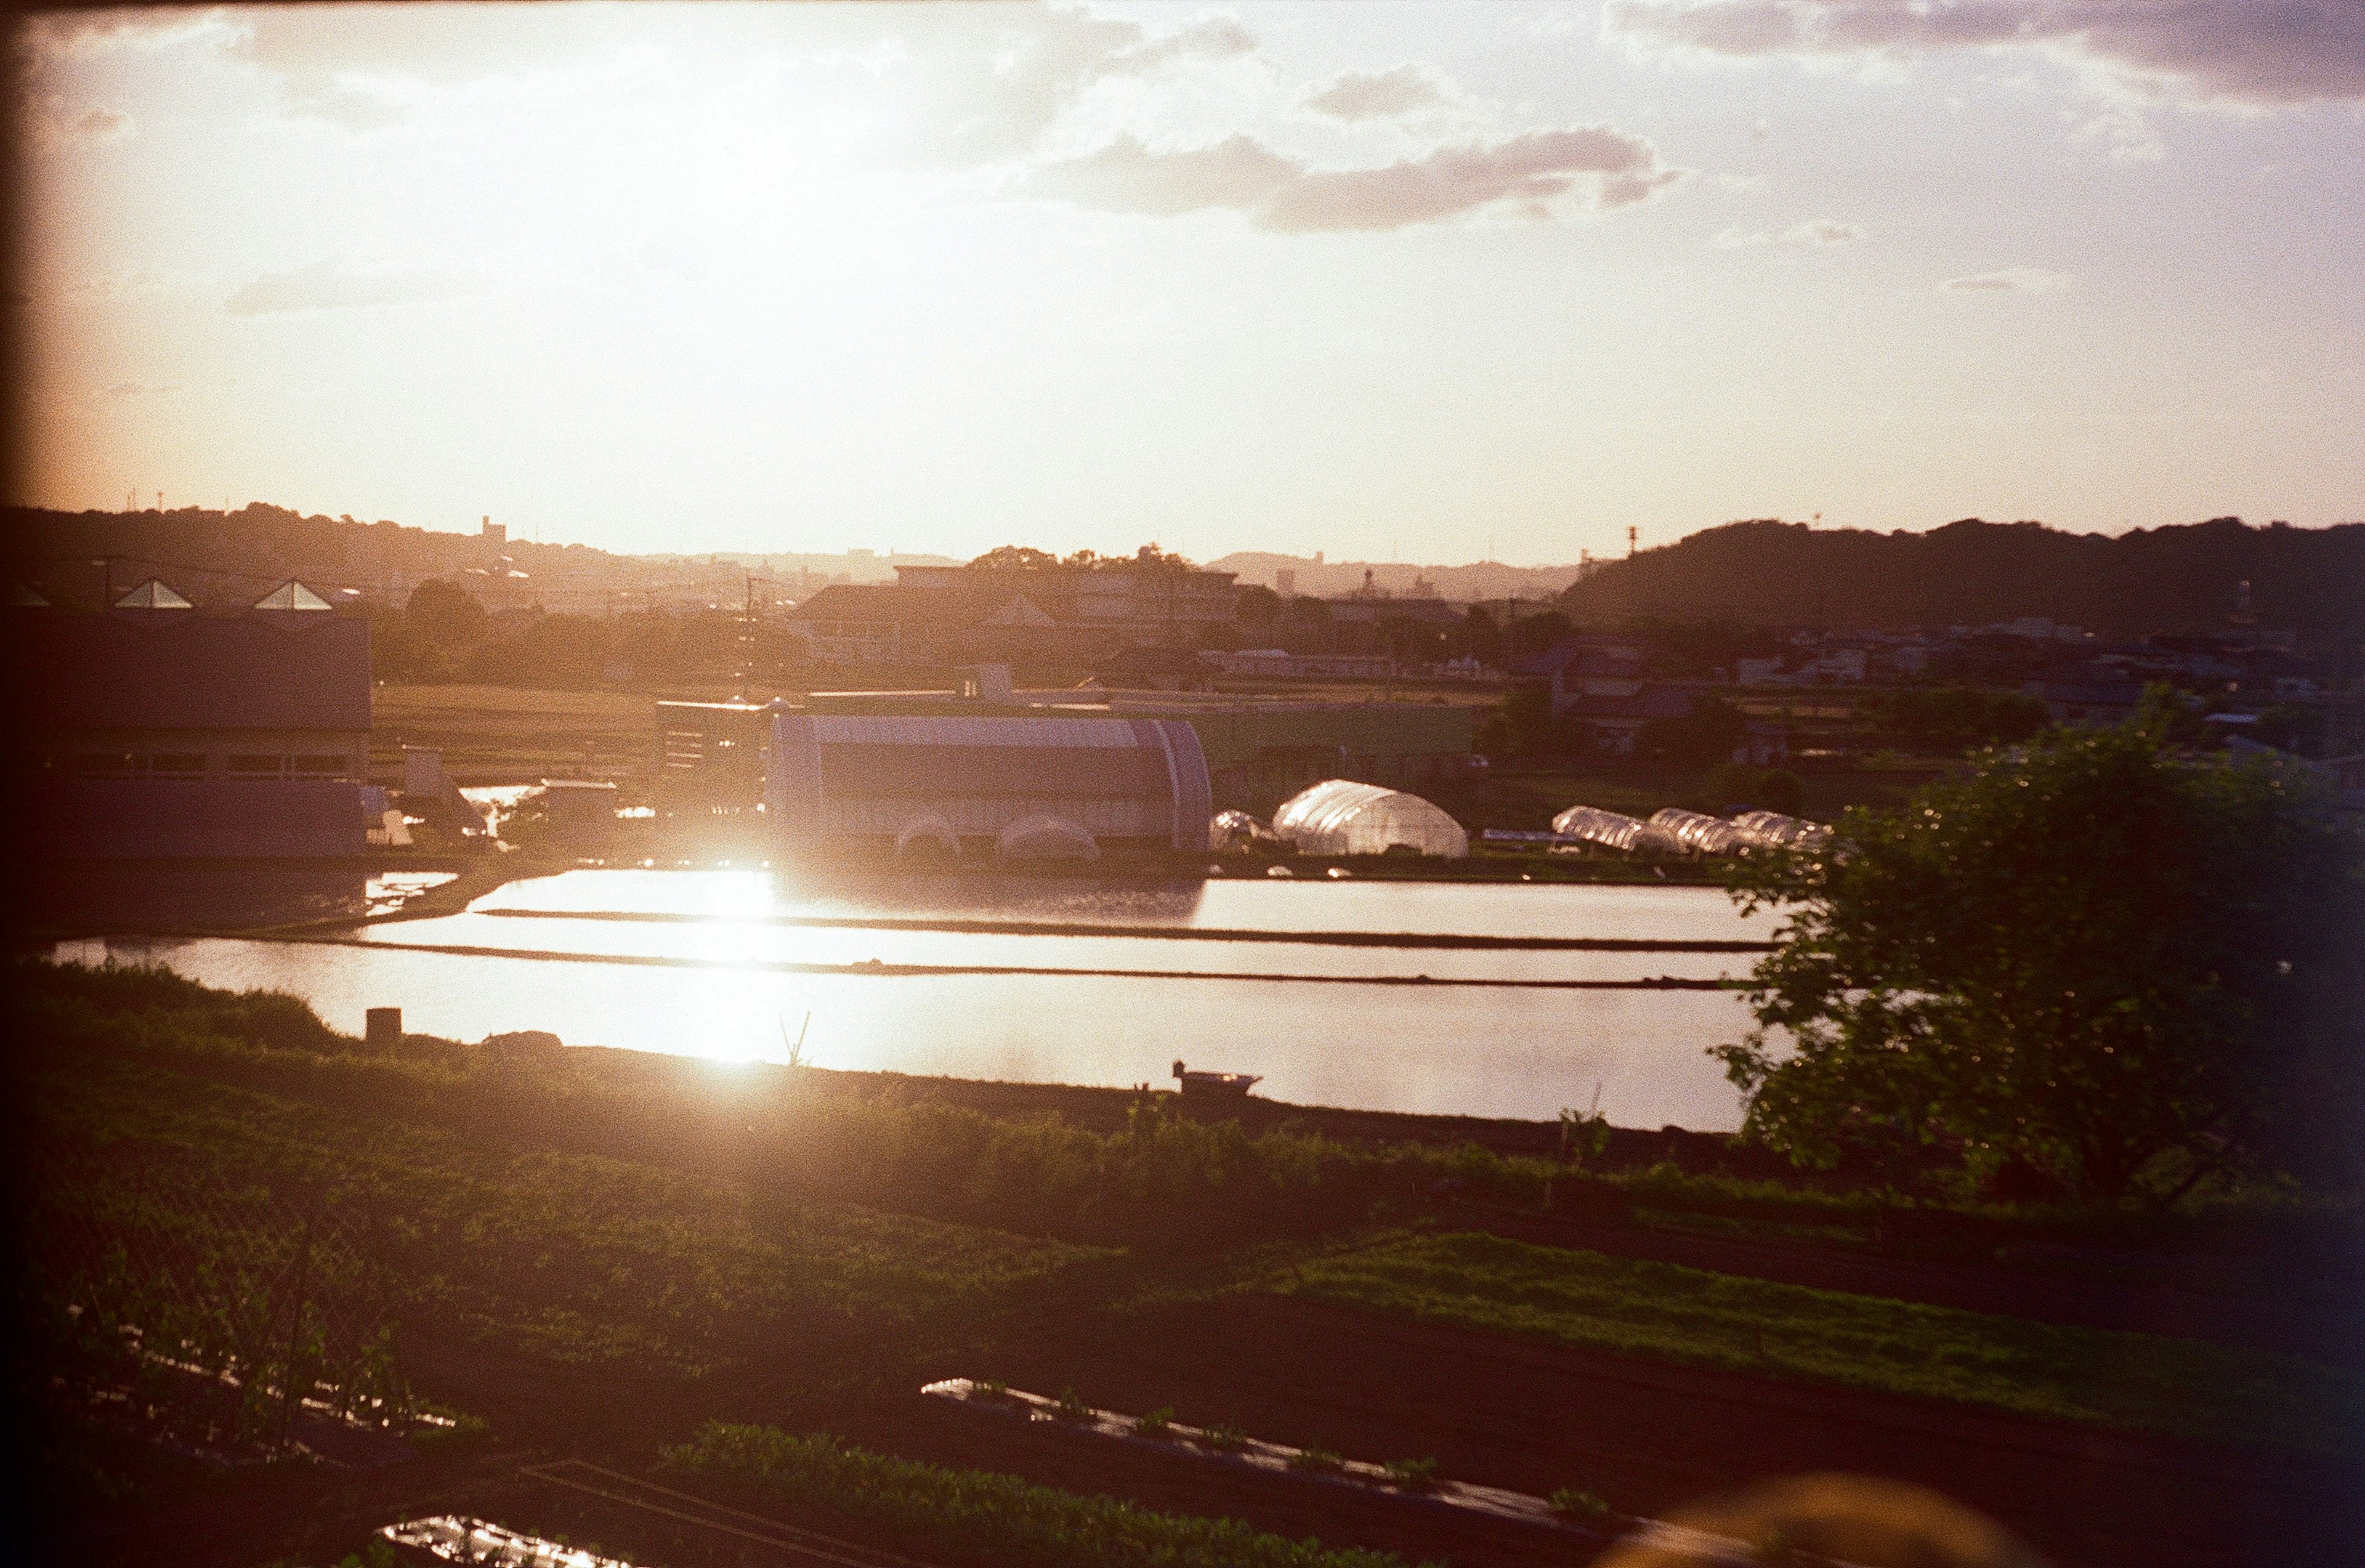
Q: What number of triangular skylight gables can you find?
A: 3